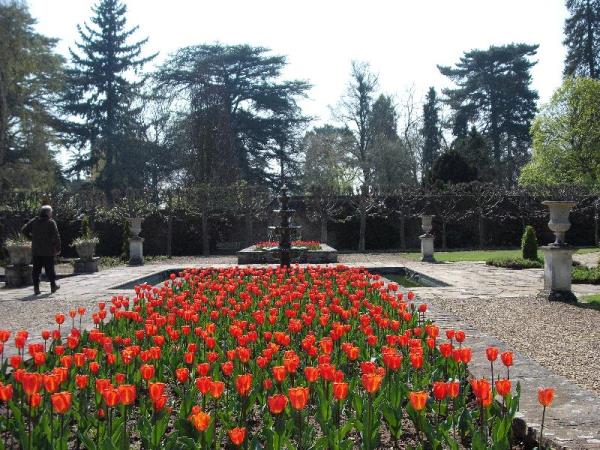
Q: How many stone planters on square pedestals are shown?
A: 5